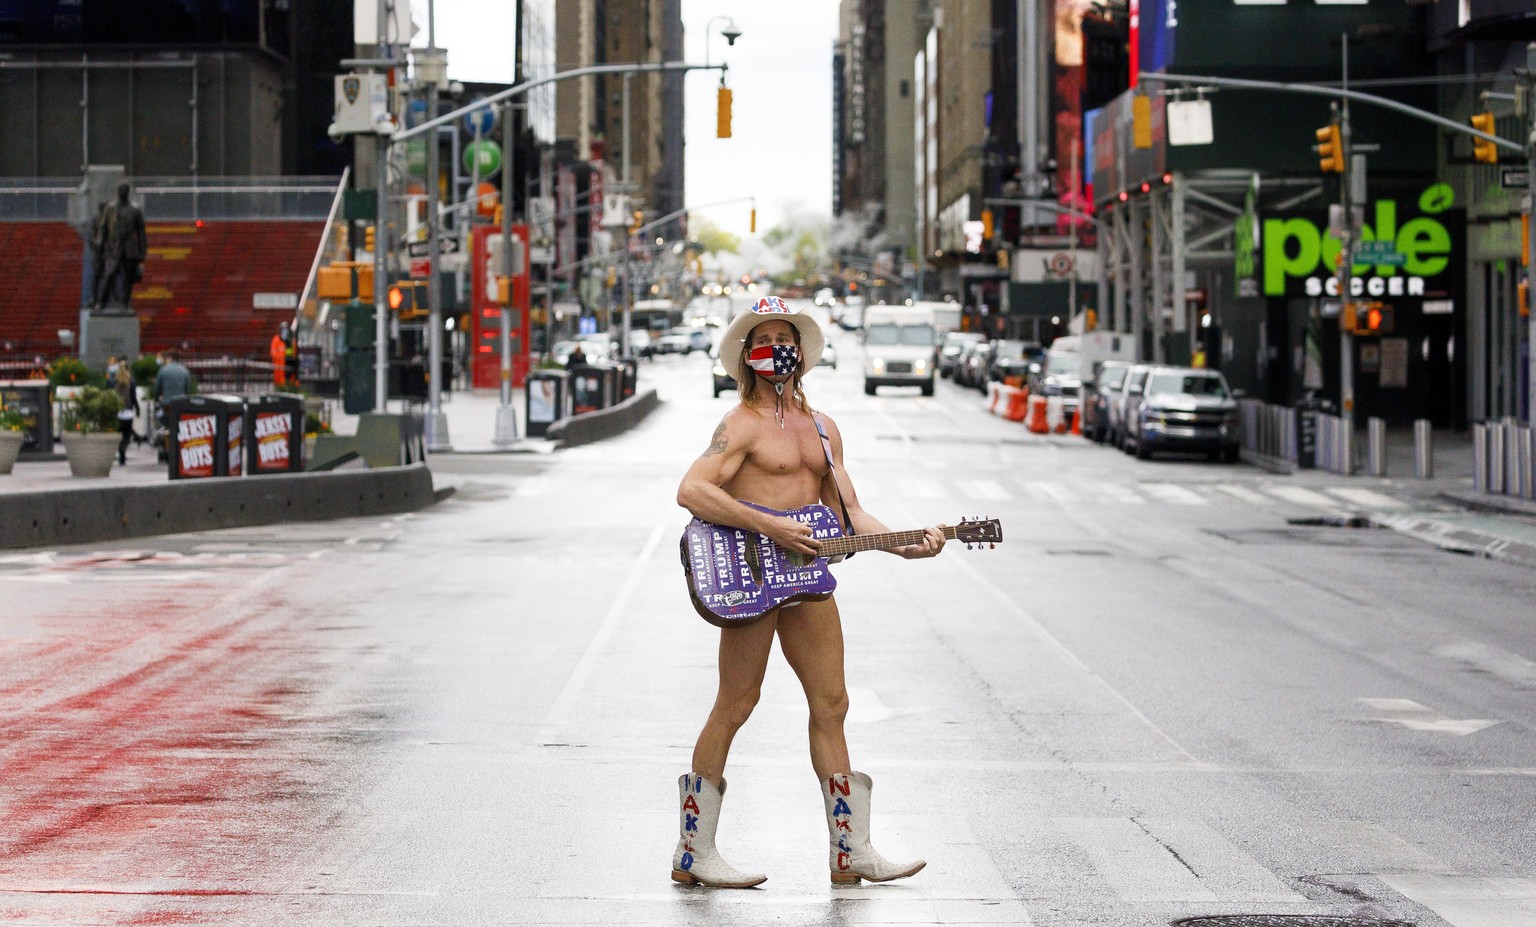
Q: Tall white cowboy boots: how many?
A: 2